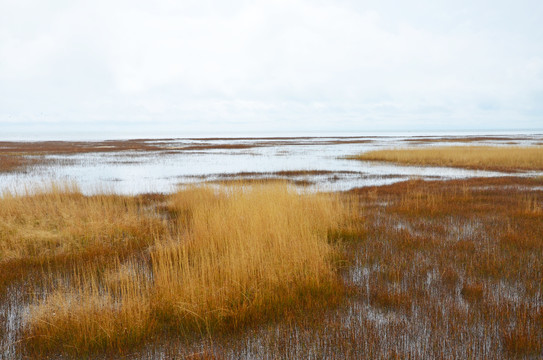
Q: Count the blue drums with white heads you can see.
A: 0